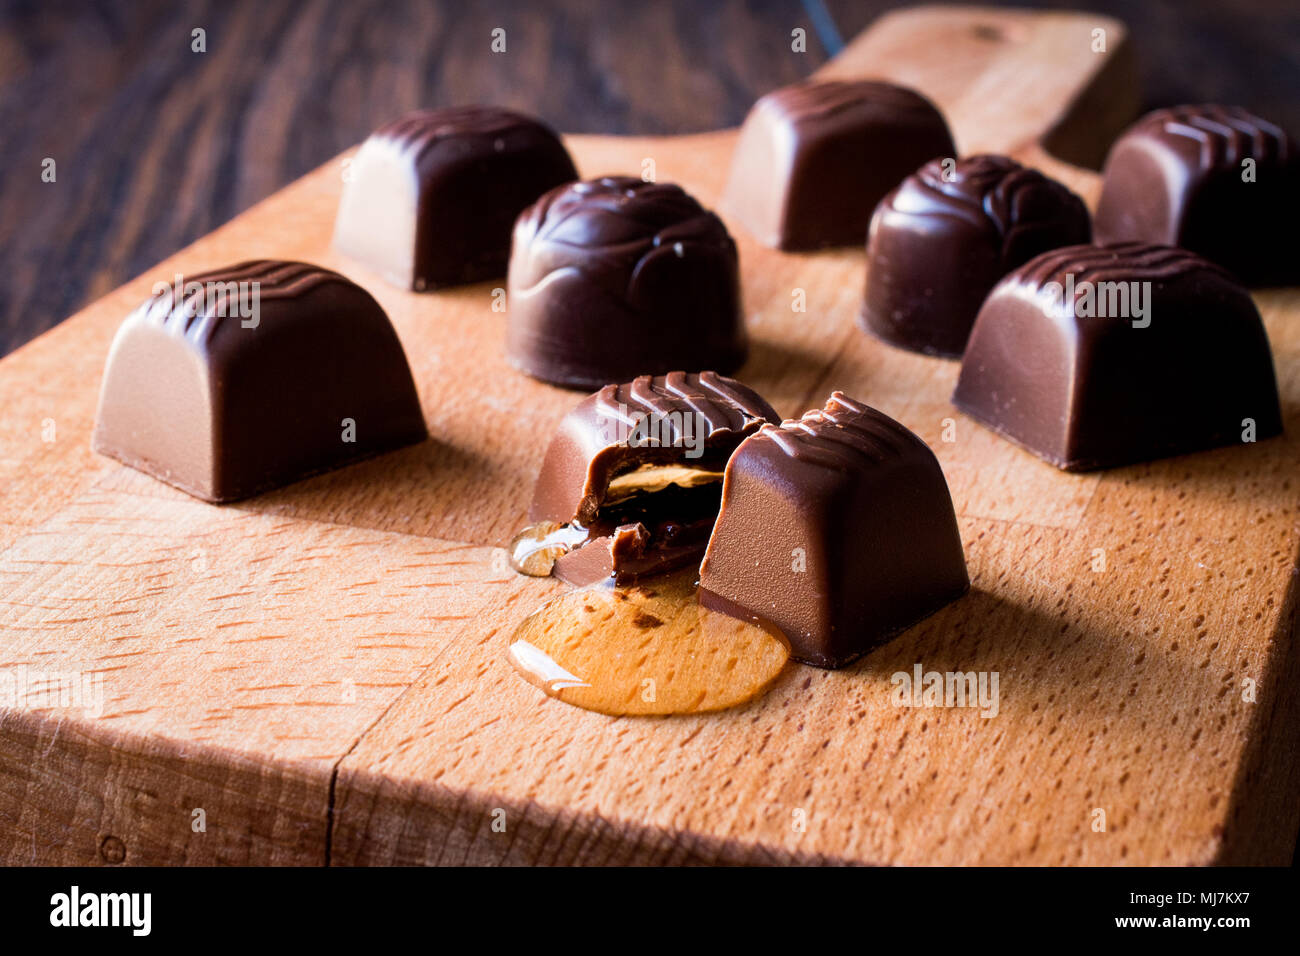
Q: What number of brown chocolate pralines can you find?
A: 8